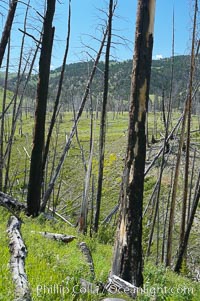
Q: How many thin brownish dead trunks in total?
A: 2